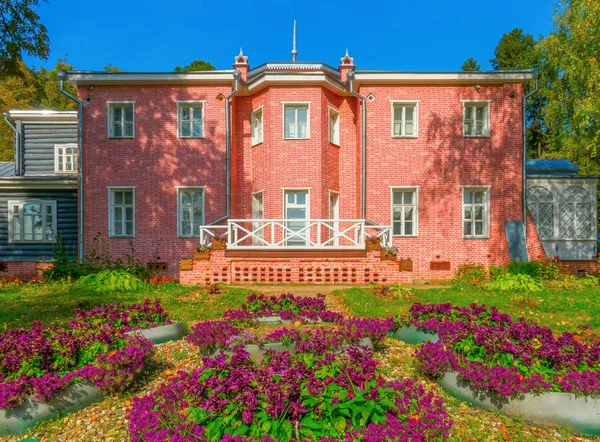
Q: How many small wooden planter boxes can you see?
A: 6